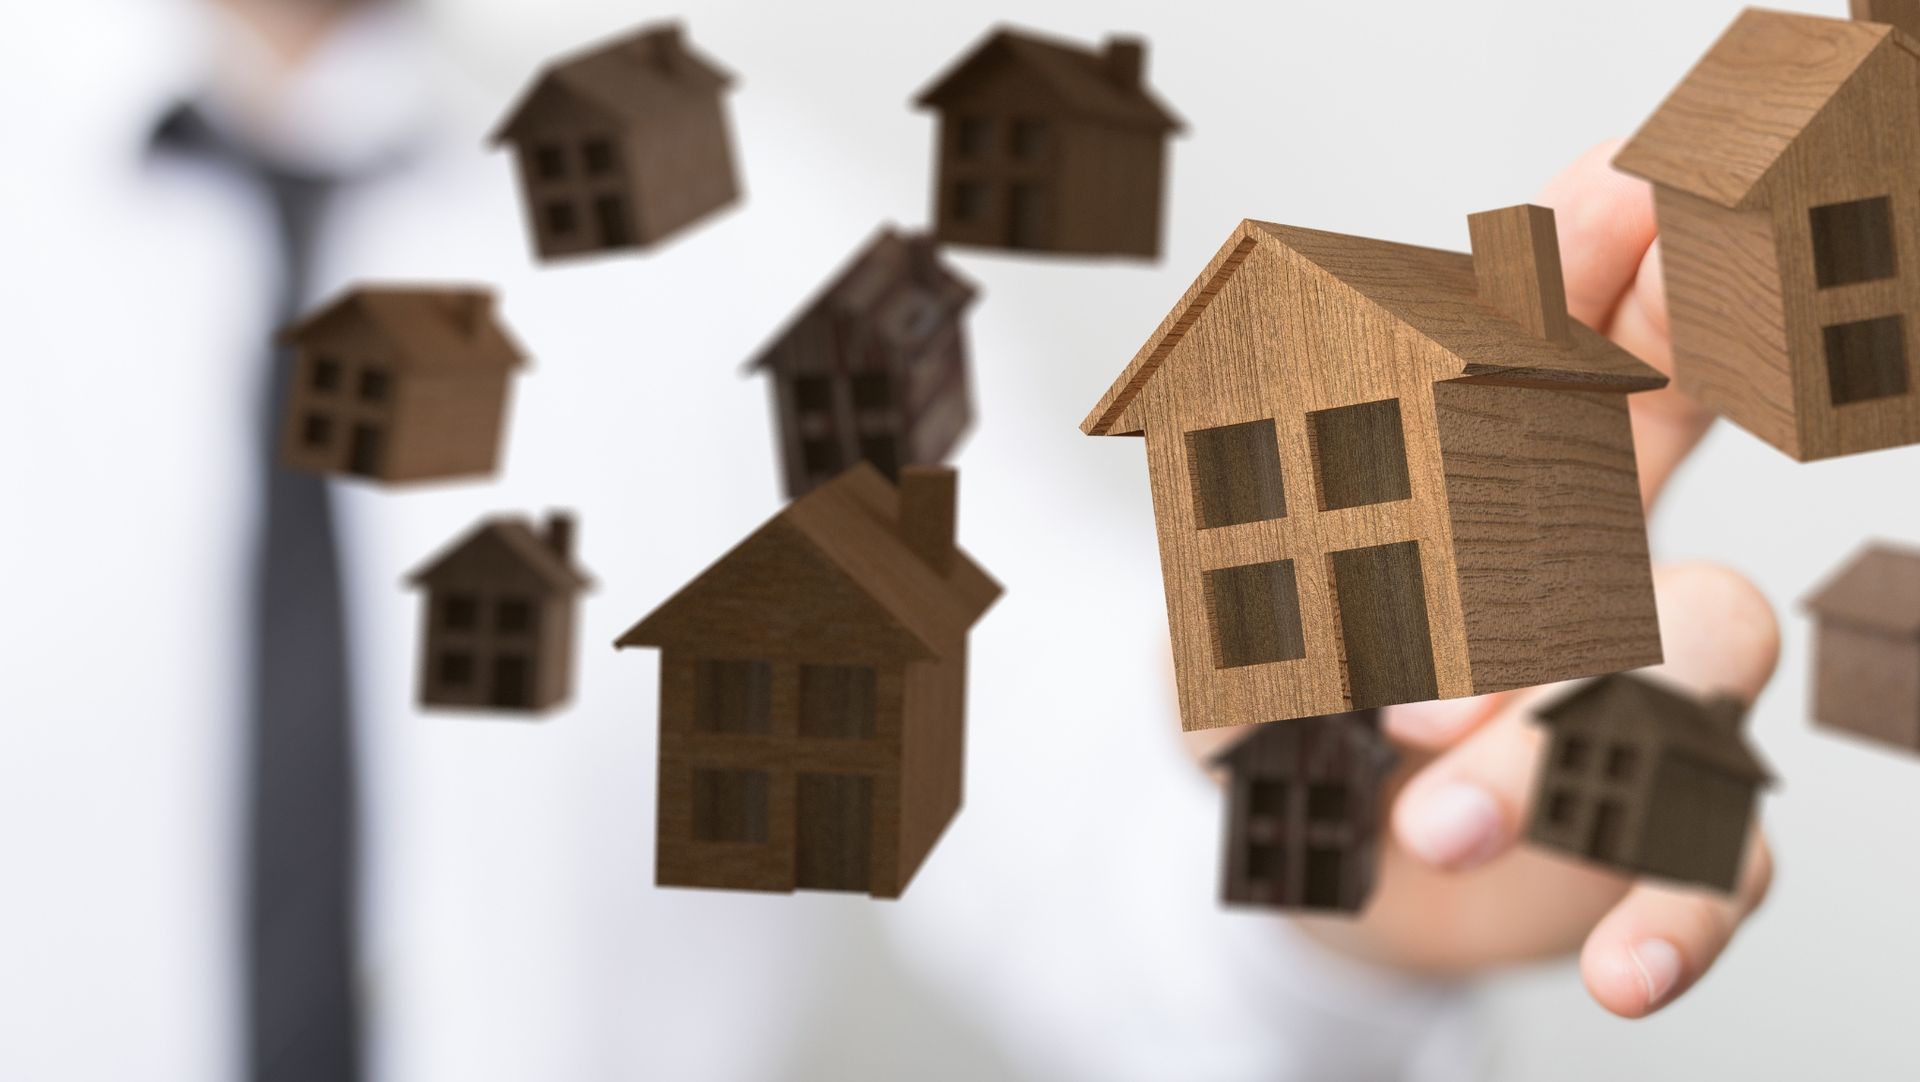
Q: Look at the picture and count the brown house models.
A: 11